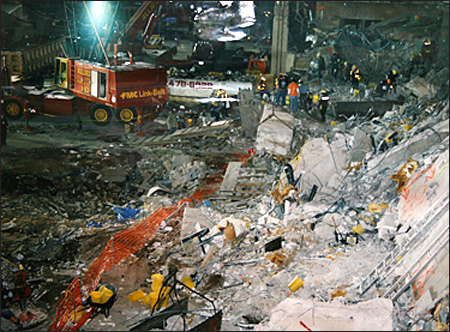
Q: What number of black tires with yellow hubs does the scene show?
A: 3